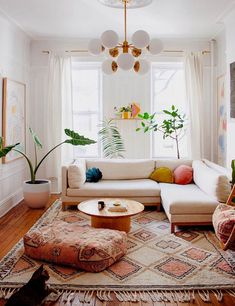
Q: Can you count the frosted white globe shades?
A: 7